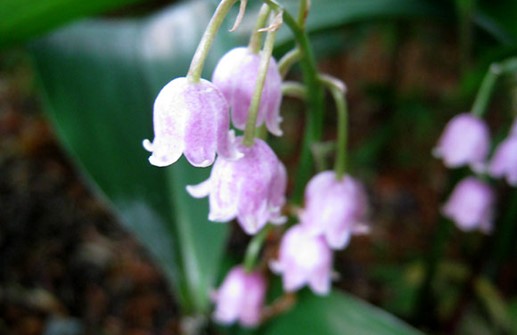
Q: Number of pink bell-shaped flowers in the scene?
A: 9